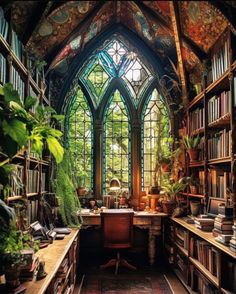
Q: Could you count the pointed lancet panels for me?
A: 3